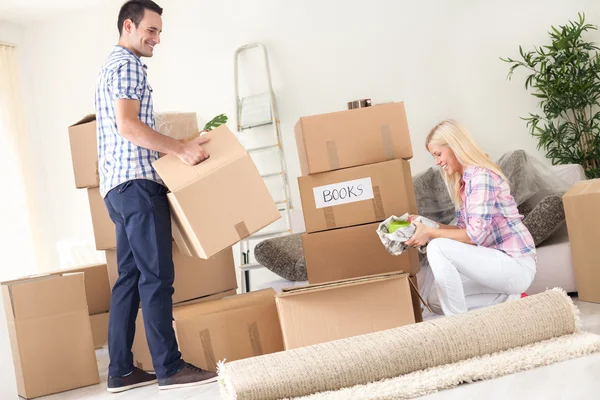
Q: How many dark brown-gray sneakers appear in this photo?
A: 2